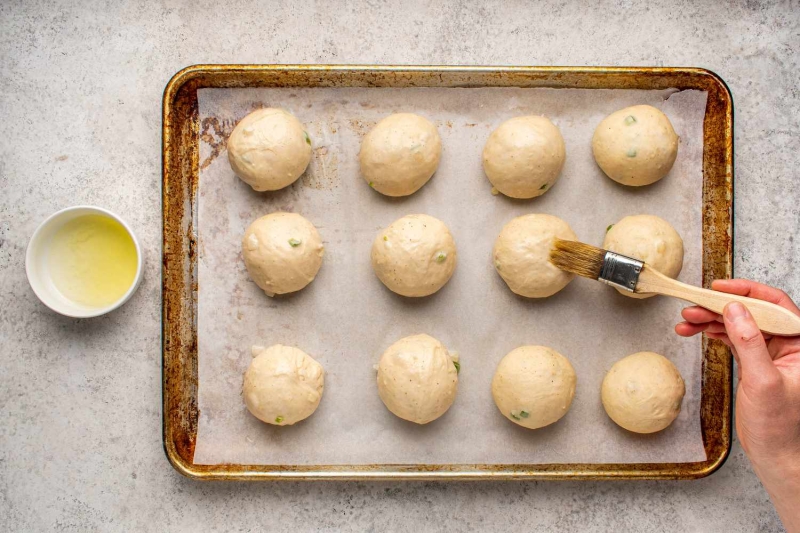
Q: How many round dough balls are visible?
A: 12